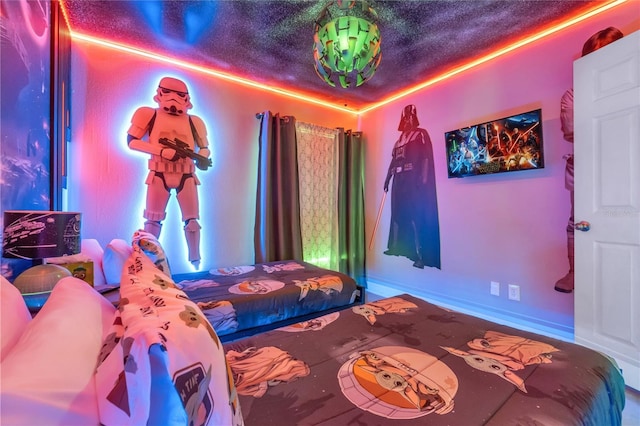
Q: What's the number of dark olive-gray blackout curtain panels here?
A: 2